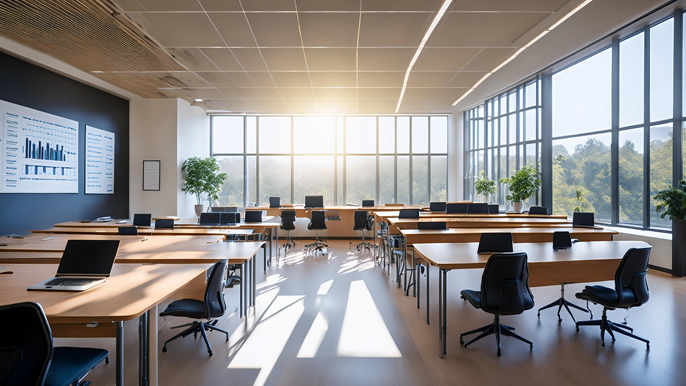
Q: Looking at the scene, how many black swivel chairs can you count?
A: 7